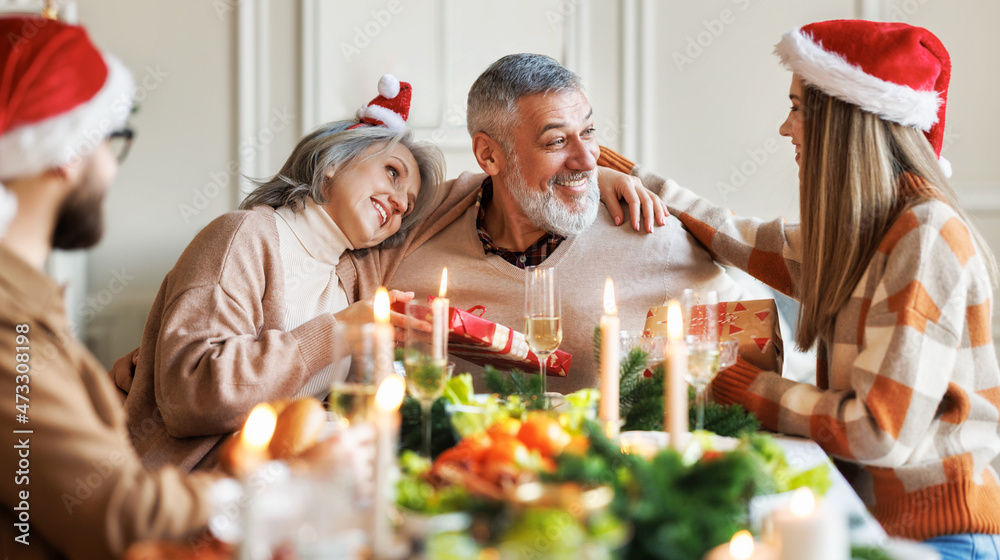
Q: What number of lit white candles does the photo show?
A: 8